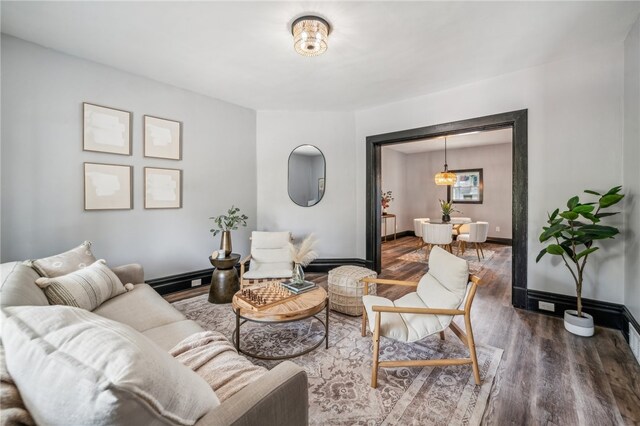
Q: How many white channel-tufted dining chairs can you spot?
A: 4